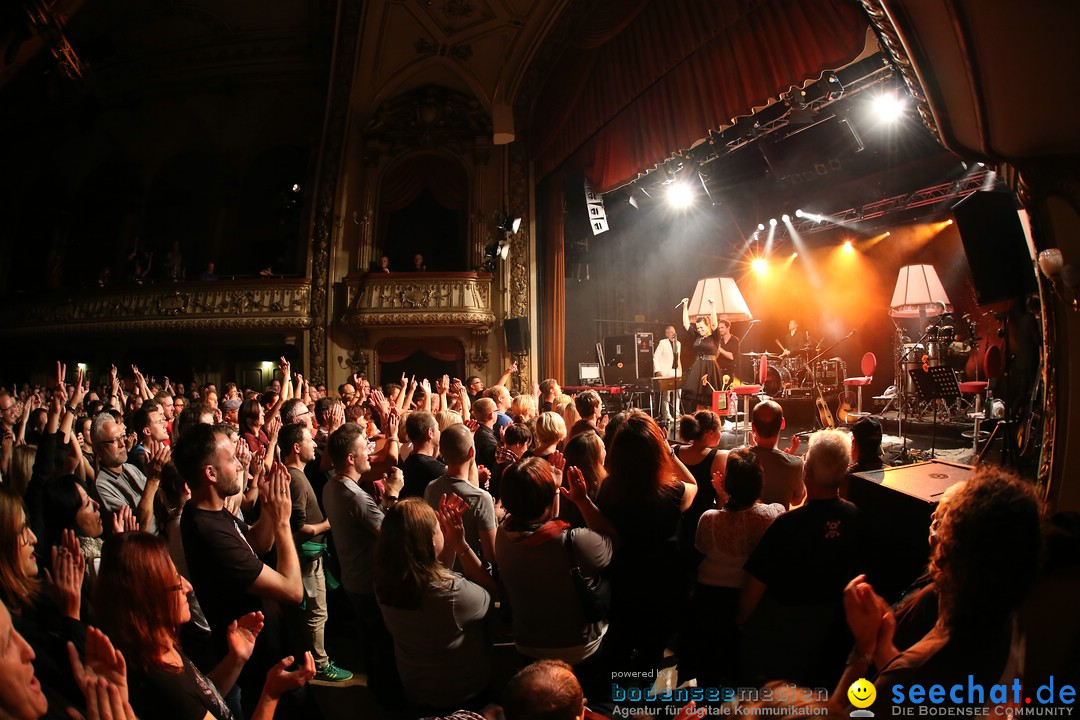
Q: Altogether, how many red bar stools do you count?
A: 3